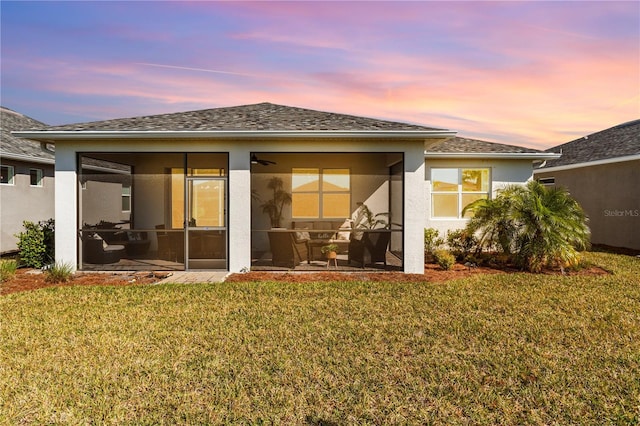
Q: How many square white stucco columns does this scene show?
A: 3